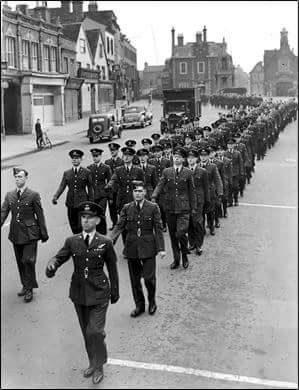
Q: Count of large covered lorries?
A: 1